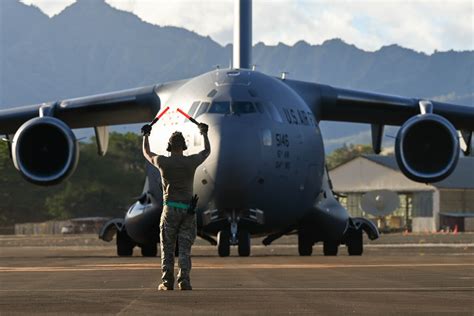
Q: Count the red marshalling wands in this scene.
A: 2